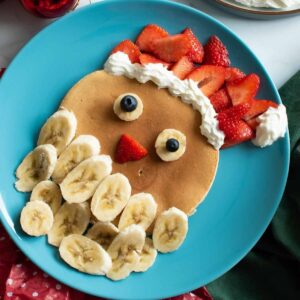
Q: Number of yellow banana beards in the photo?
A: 14